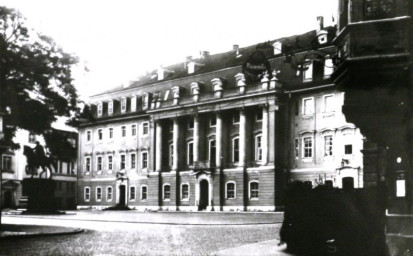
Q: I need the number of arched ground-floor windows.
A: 9